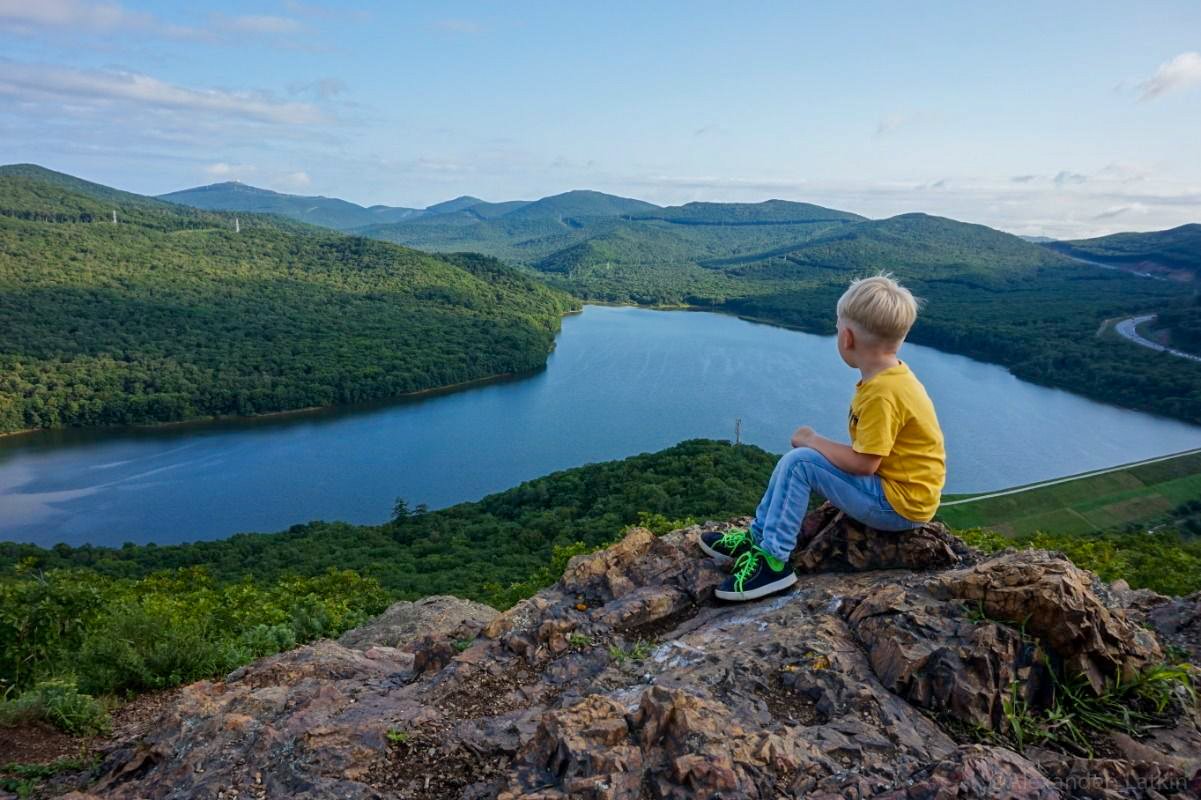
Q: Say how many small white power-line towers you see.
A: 2